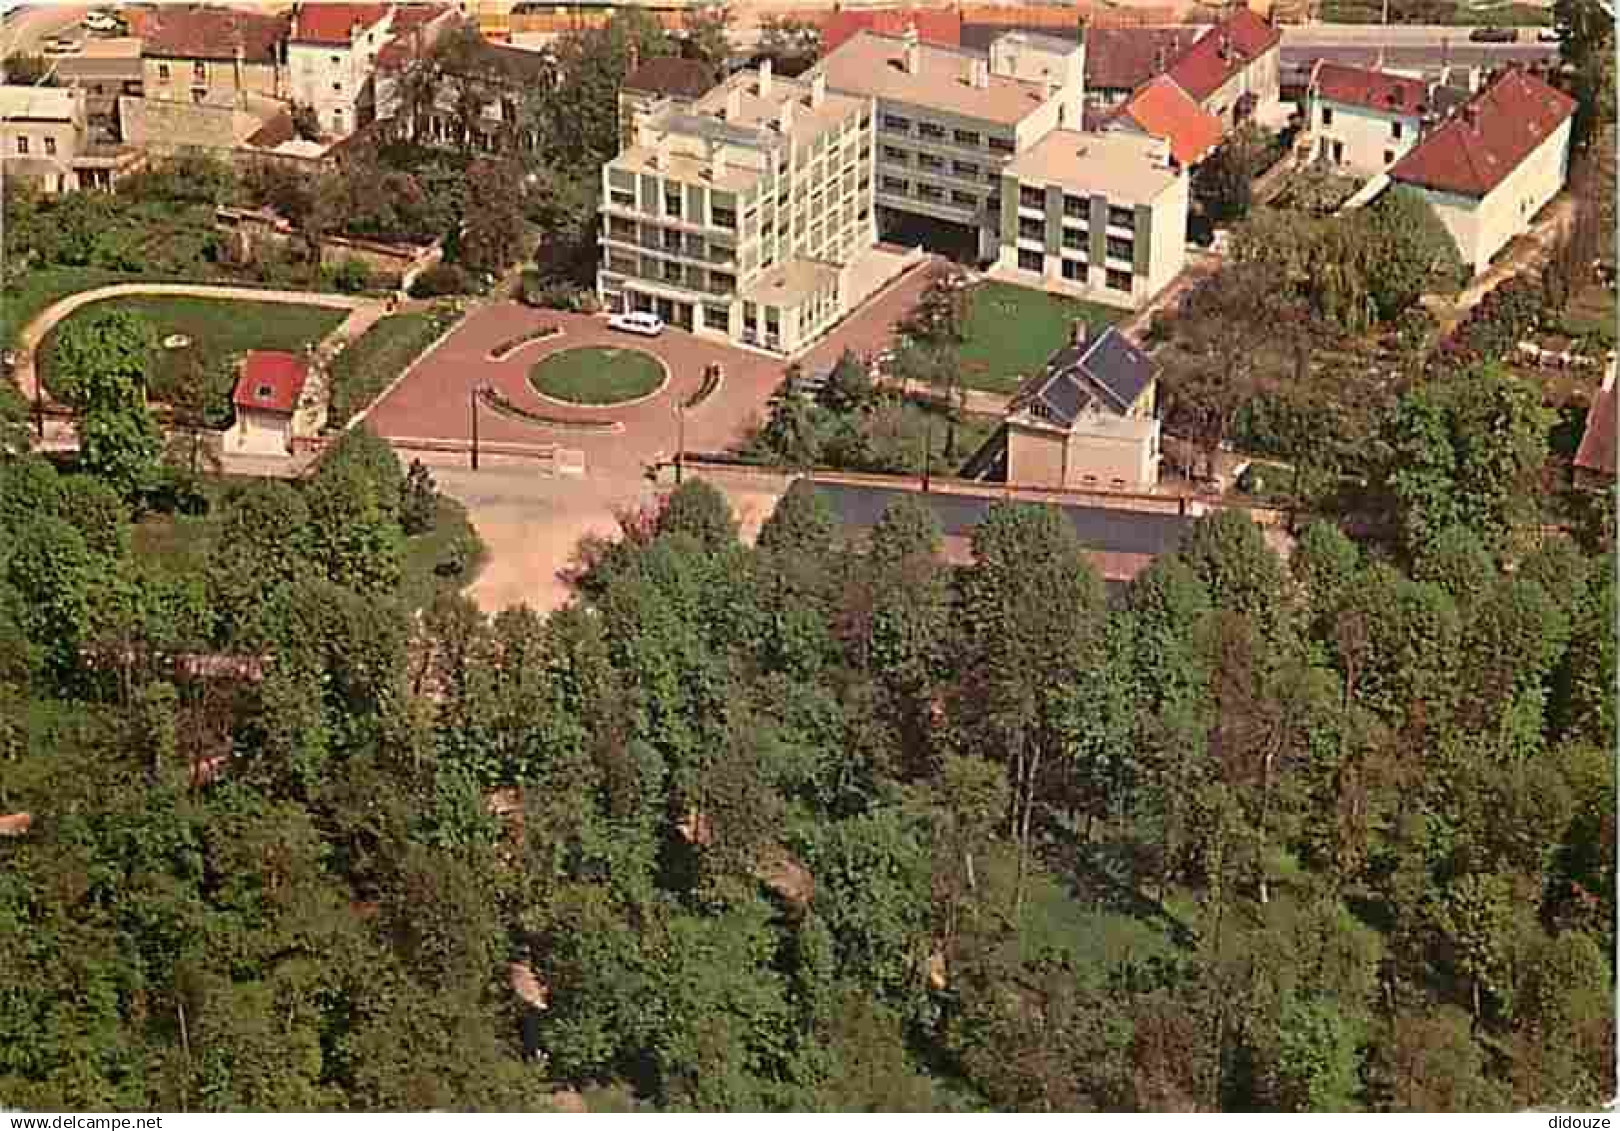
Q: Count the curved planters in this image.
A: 3